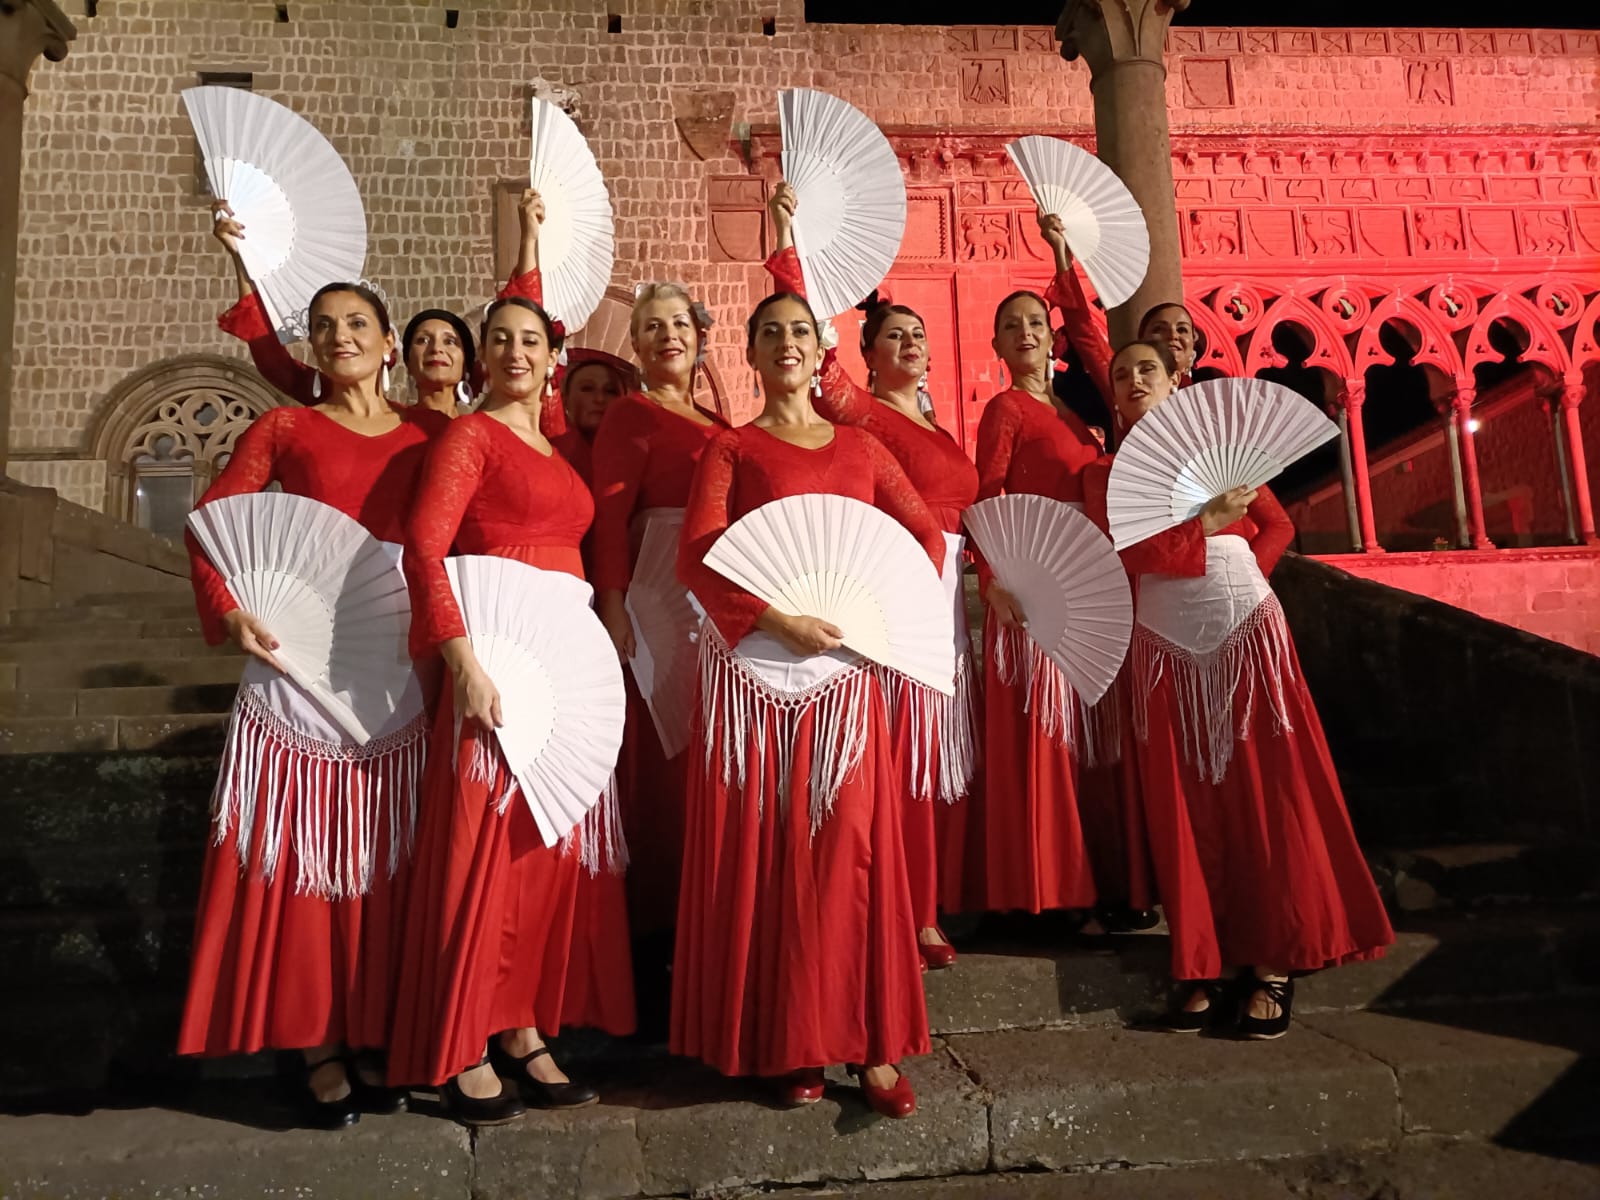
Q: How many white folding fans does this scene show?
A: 10